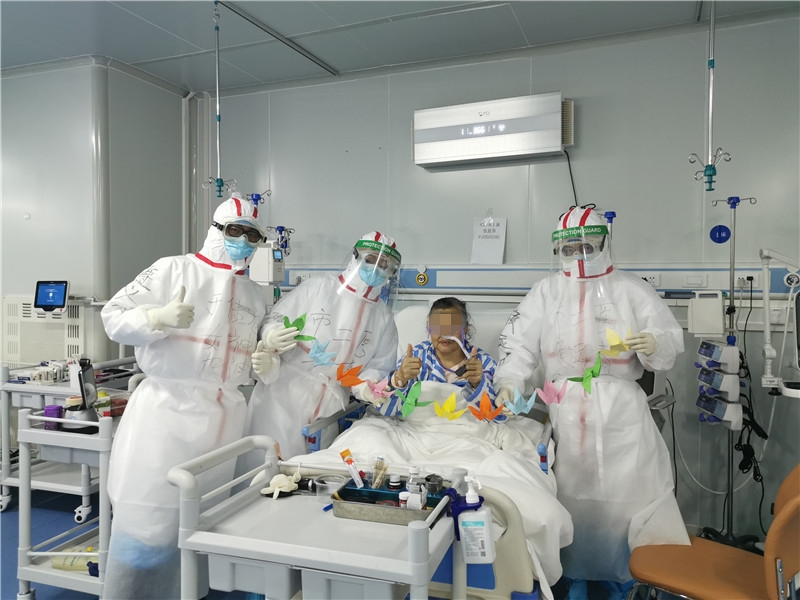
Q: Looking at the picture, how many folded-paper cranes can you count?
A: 11